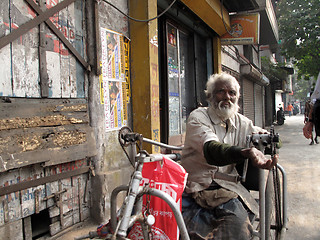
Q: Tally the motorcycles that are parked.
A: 1